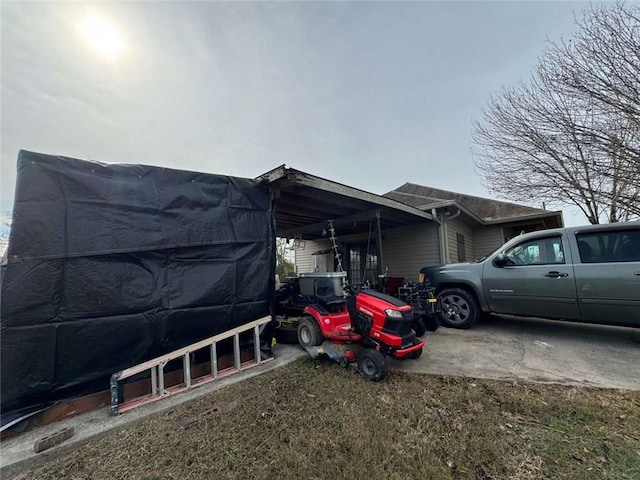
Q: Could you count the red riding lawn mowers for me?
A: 1